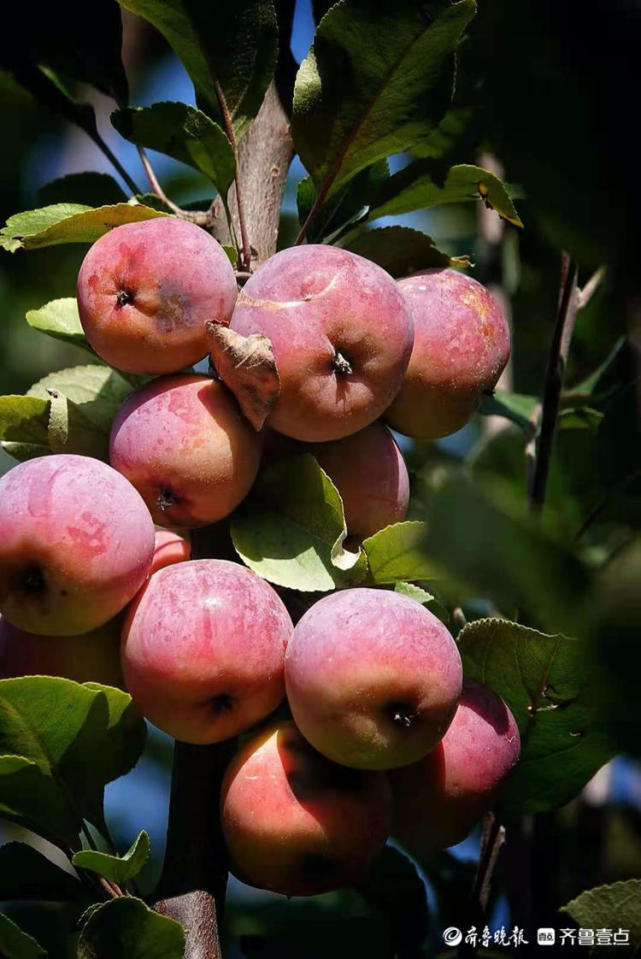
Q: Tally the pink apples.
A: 12